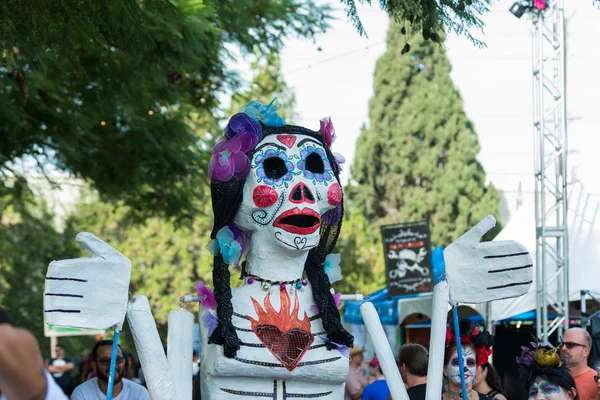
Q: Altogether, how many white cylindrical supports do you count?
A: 4